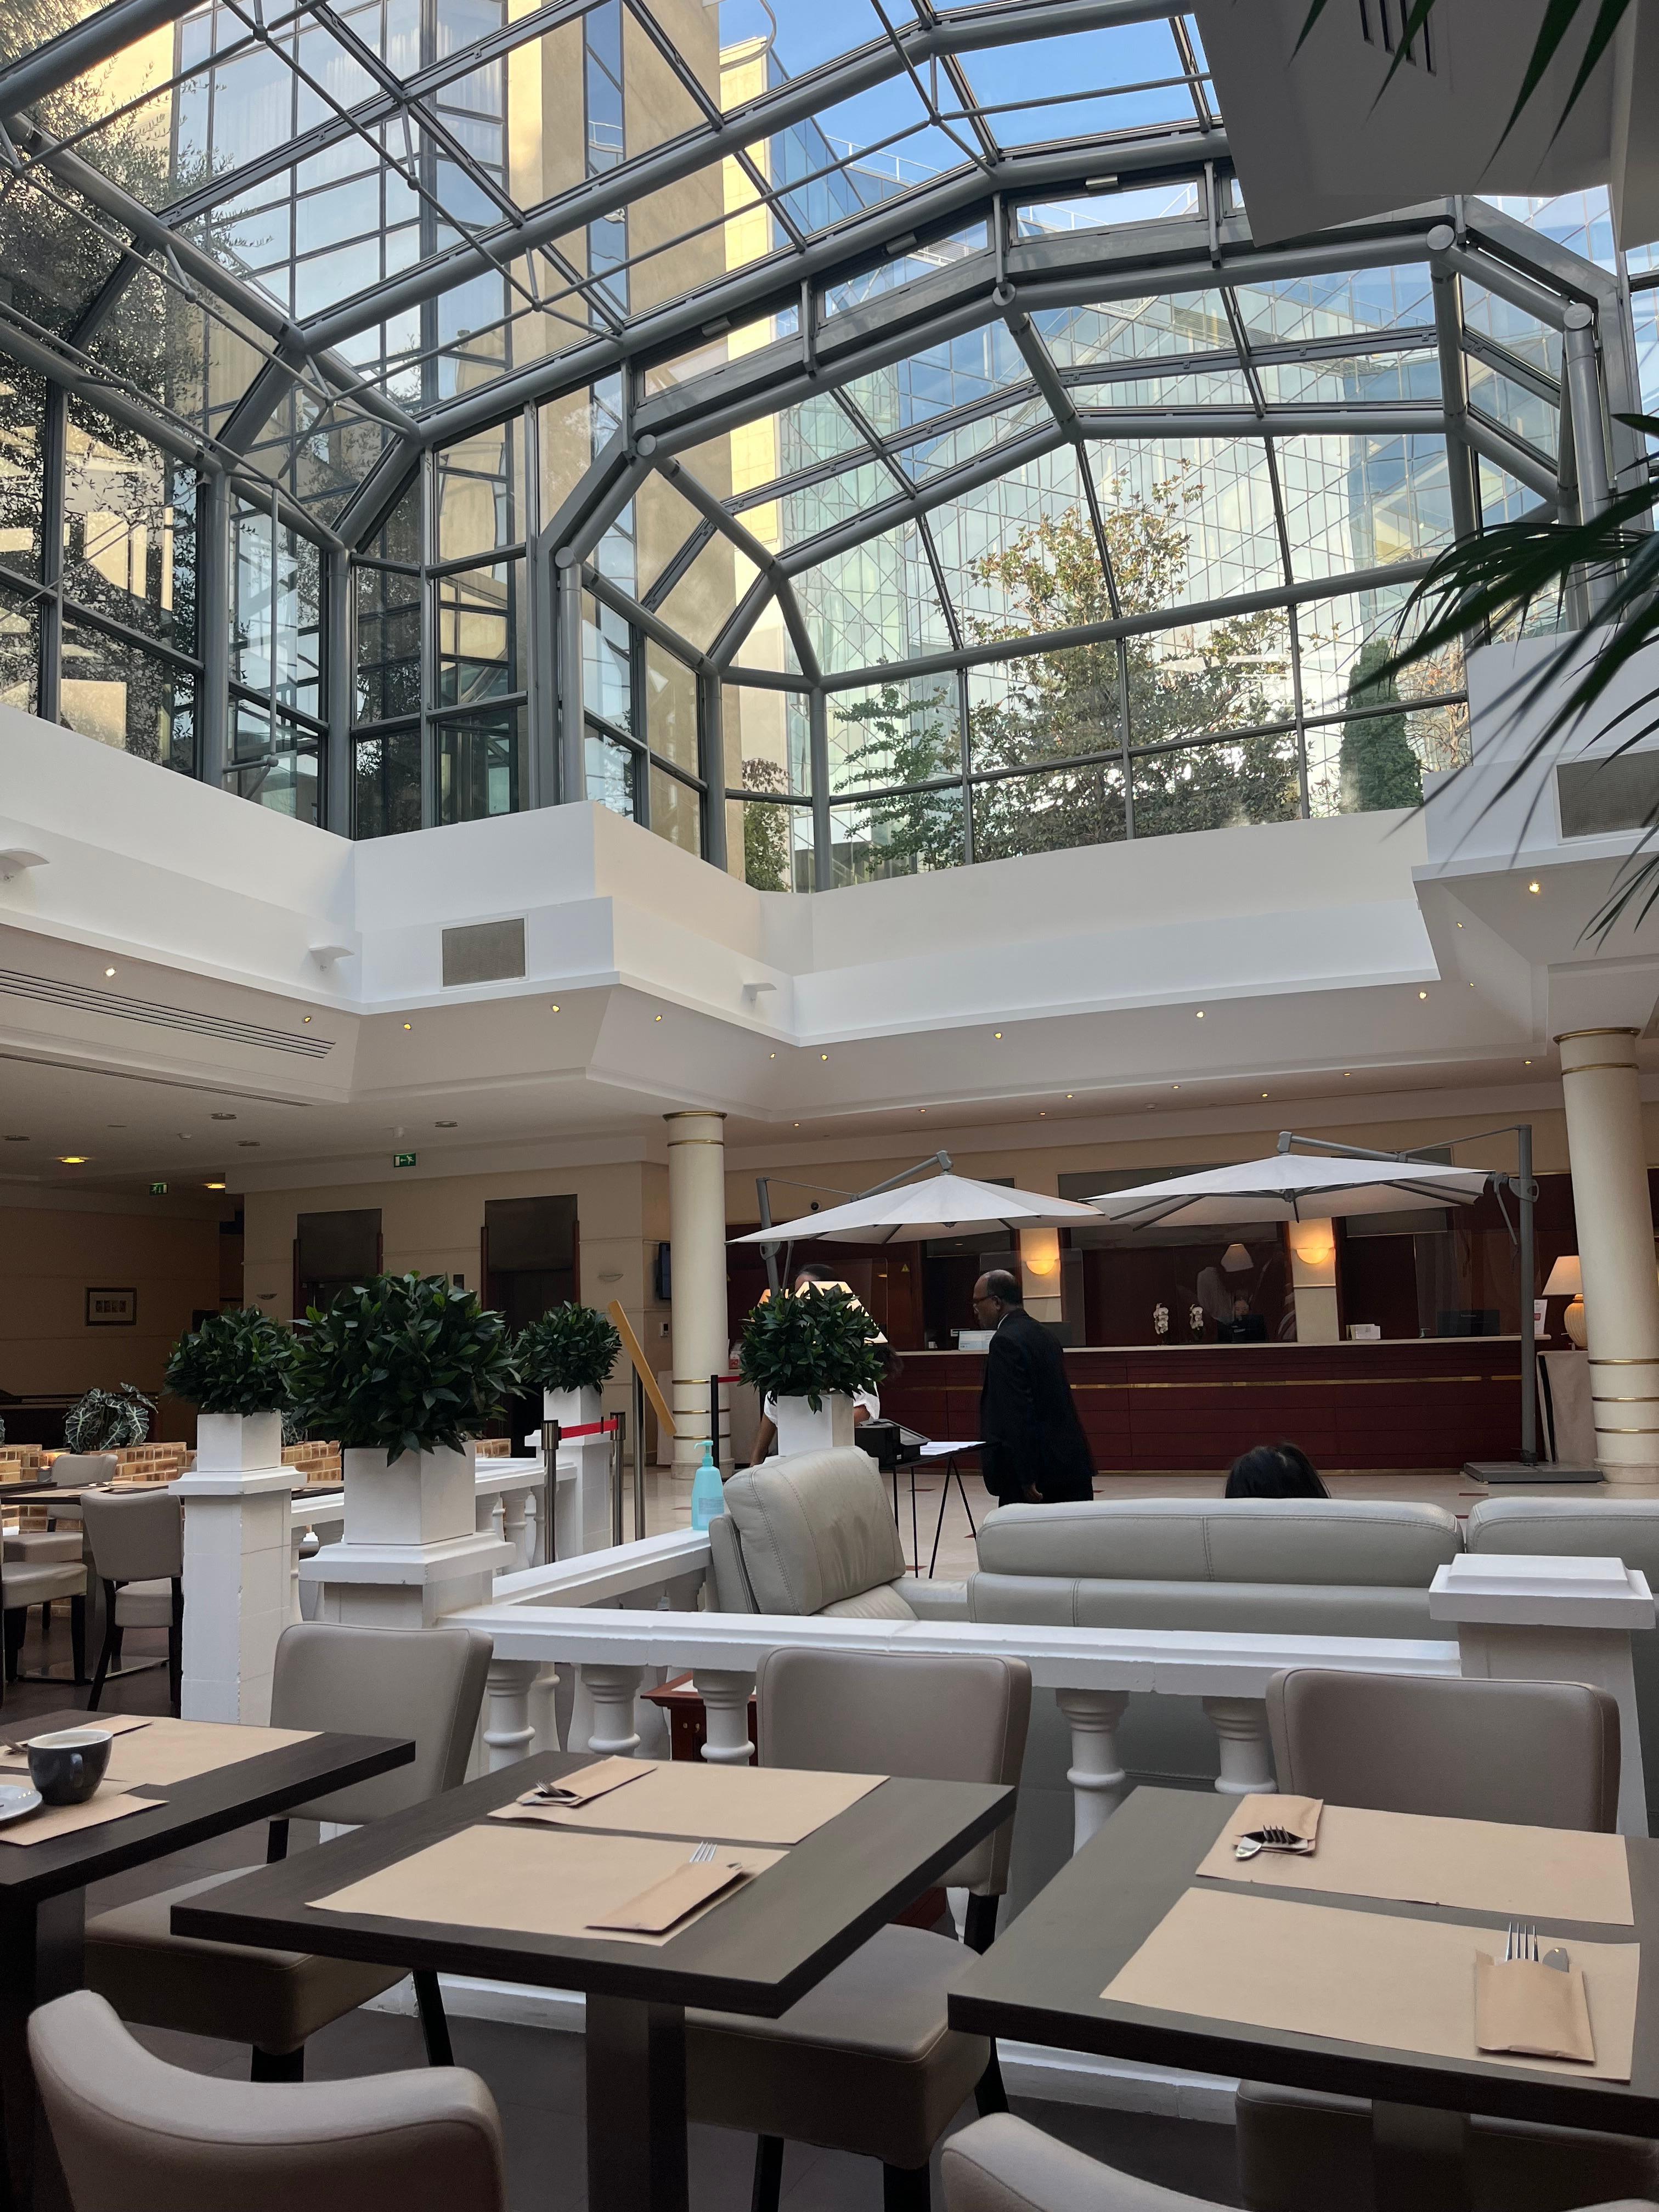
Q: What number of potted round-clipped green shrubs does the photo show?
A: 4